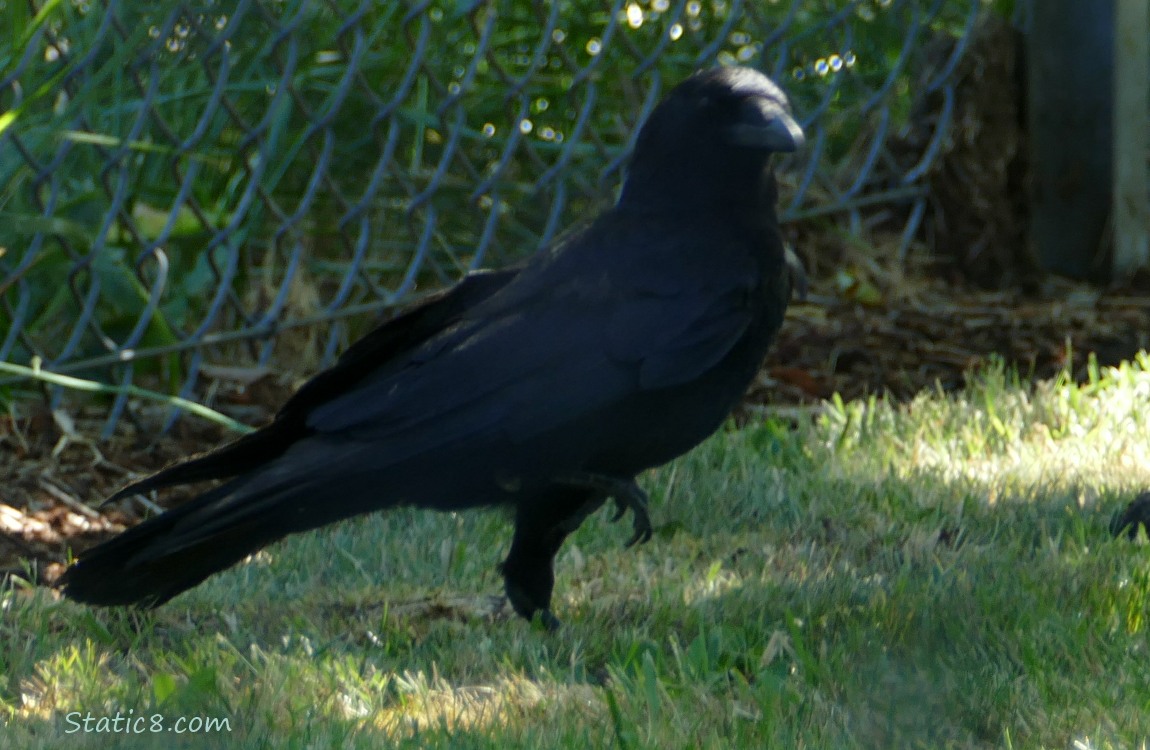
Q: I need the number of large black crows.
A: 1